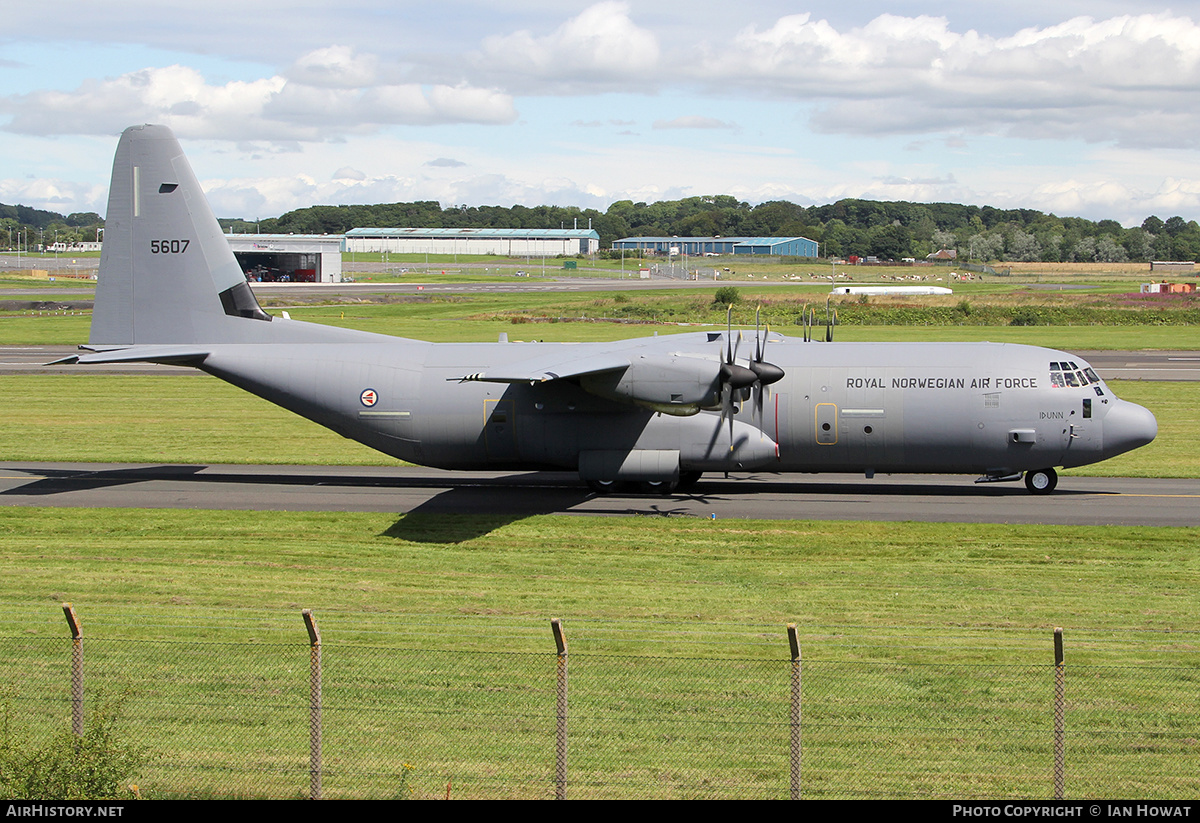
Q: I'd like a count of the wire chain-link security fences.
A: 1